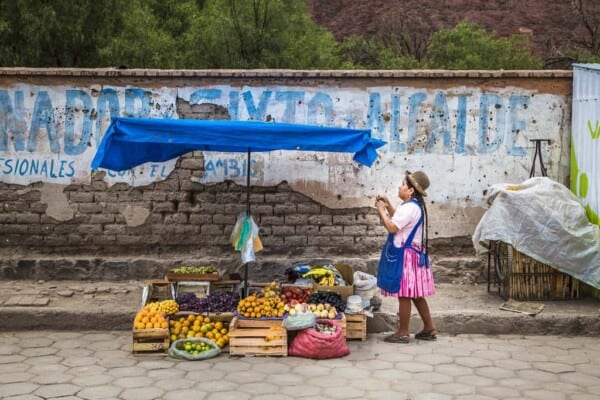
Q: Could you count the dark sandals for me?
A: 2